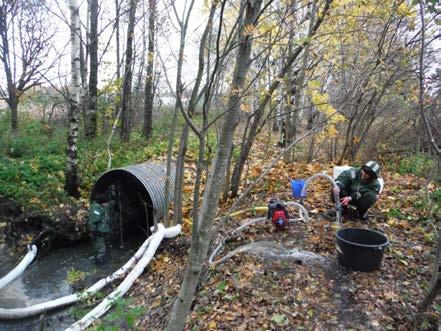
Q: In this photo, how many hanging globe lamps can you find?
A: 0